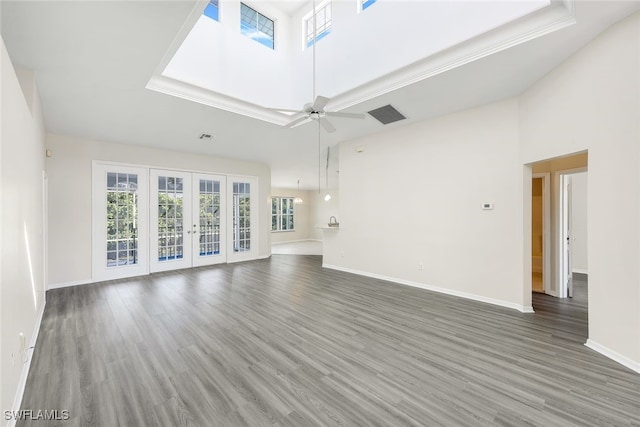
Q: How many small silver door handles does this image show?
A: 2